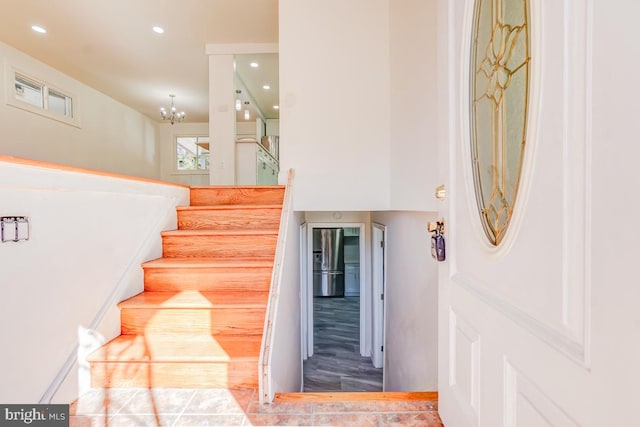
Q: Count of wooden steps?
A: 6